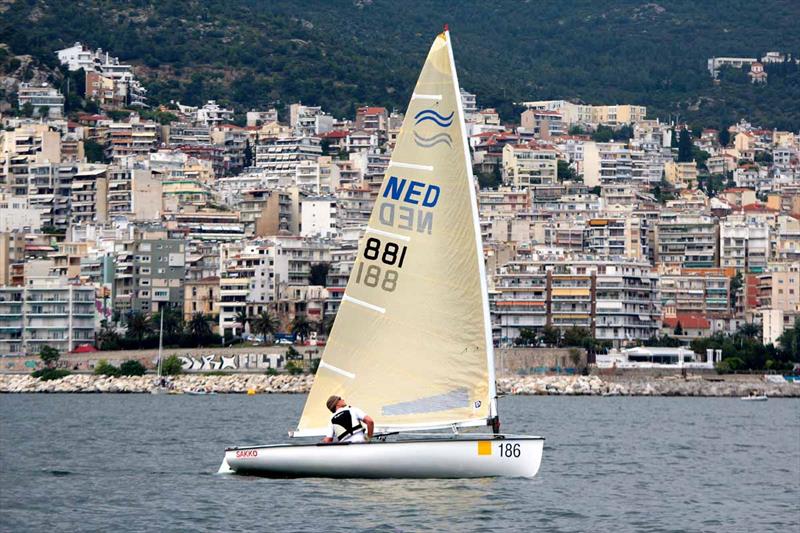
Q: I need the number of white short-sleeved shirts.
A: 1